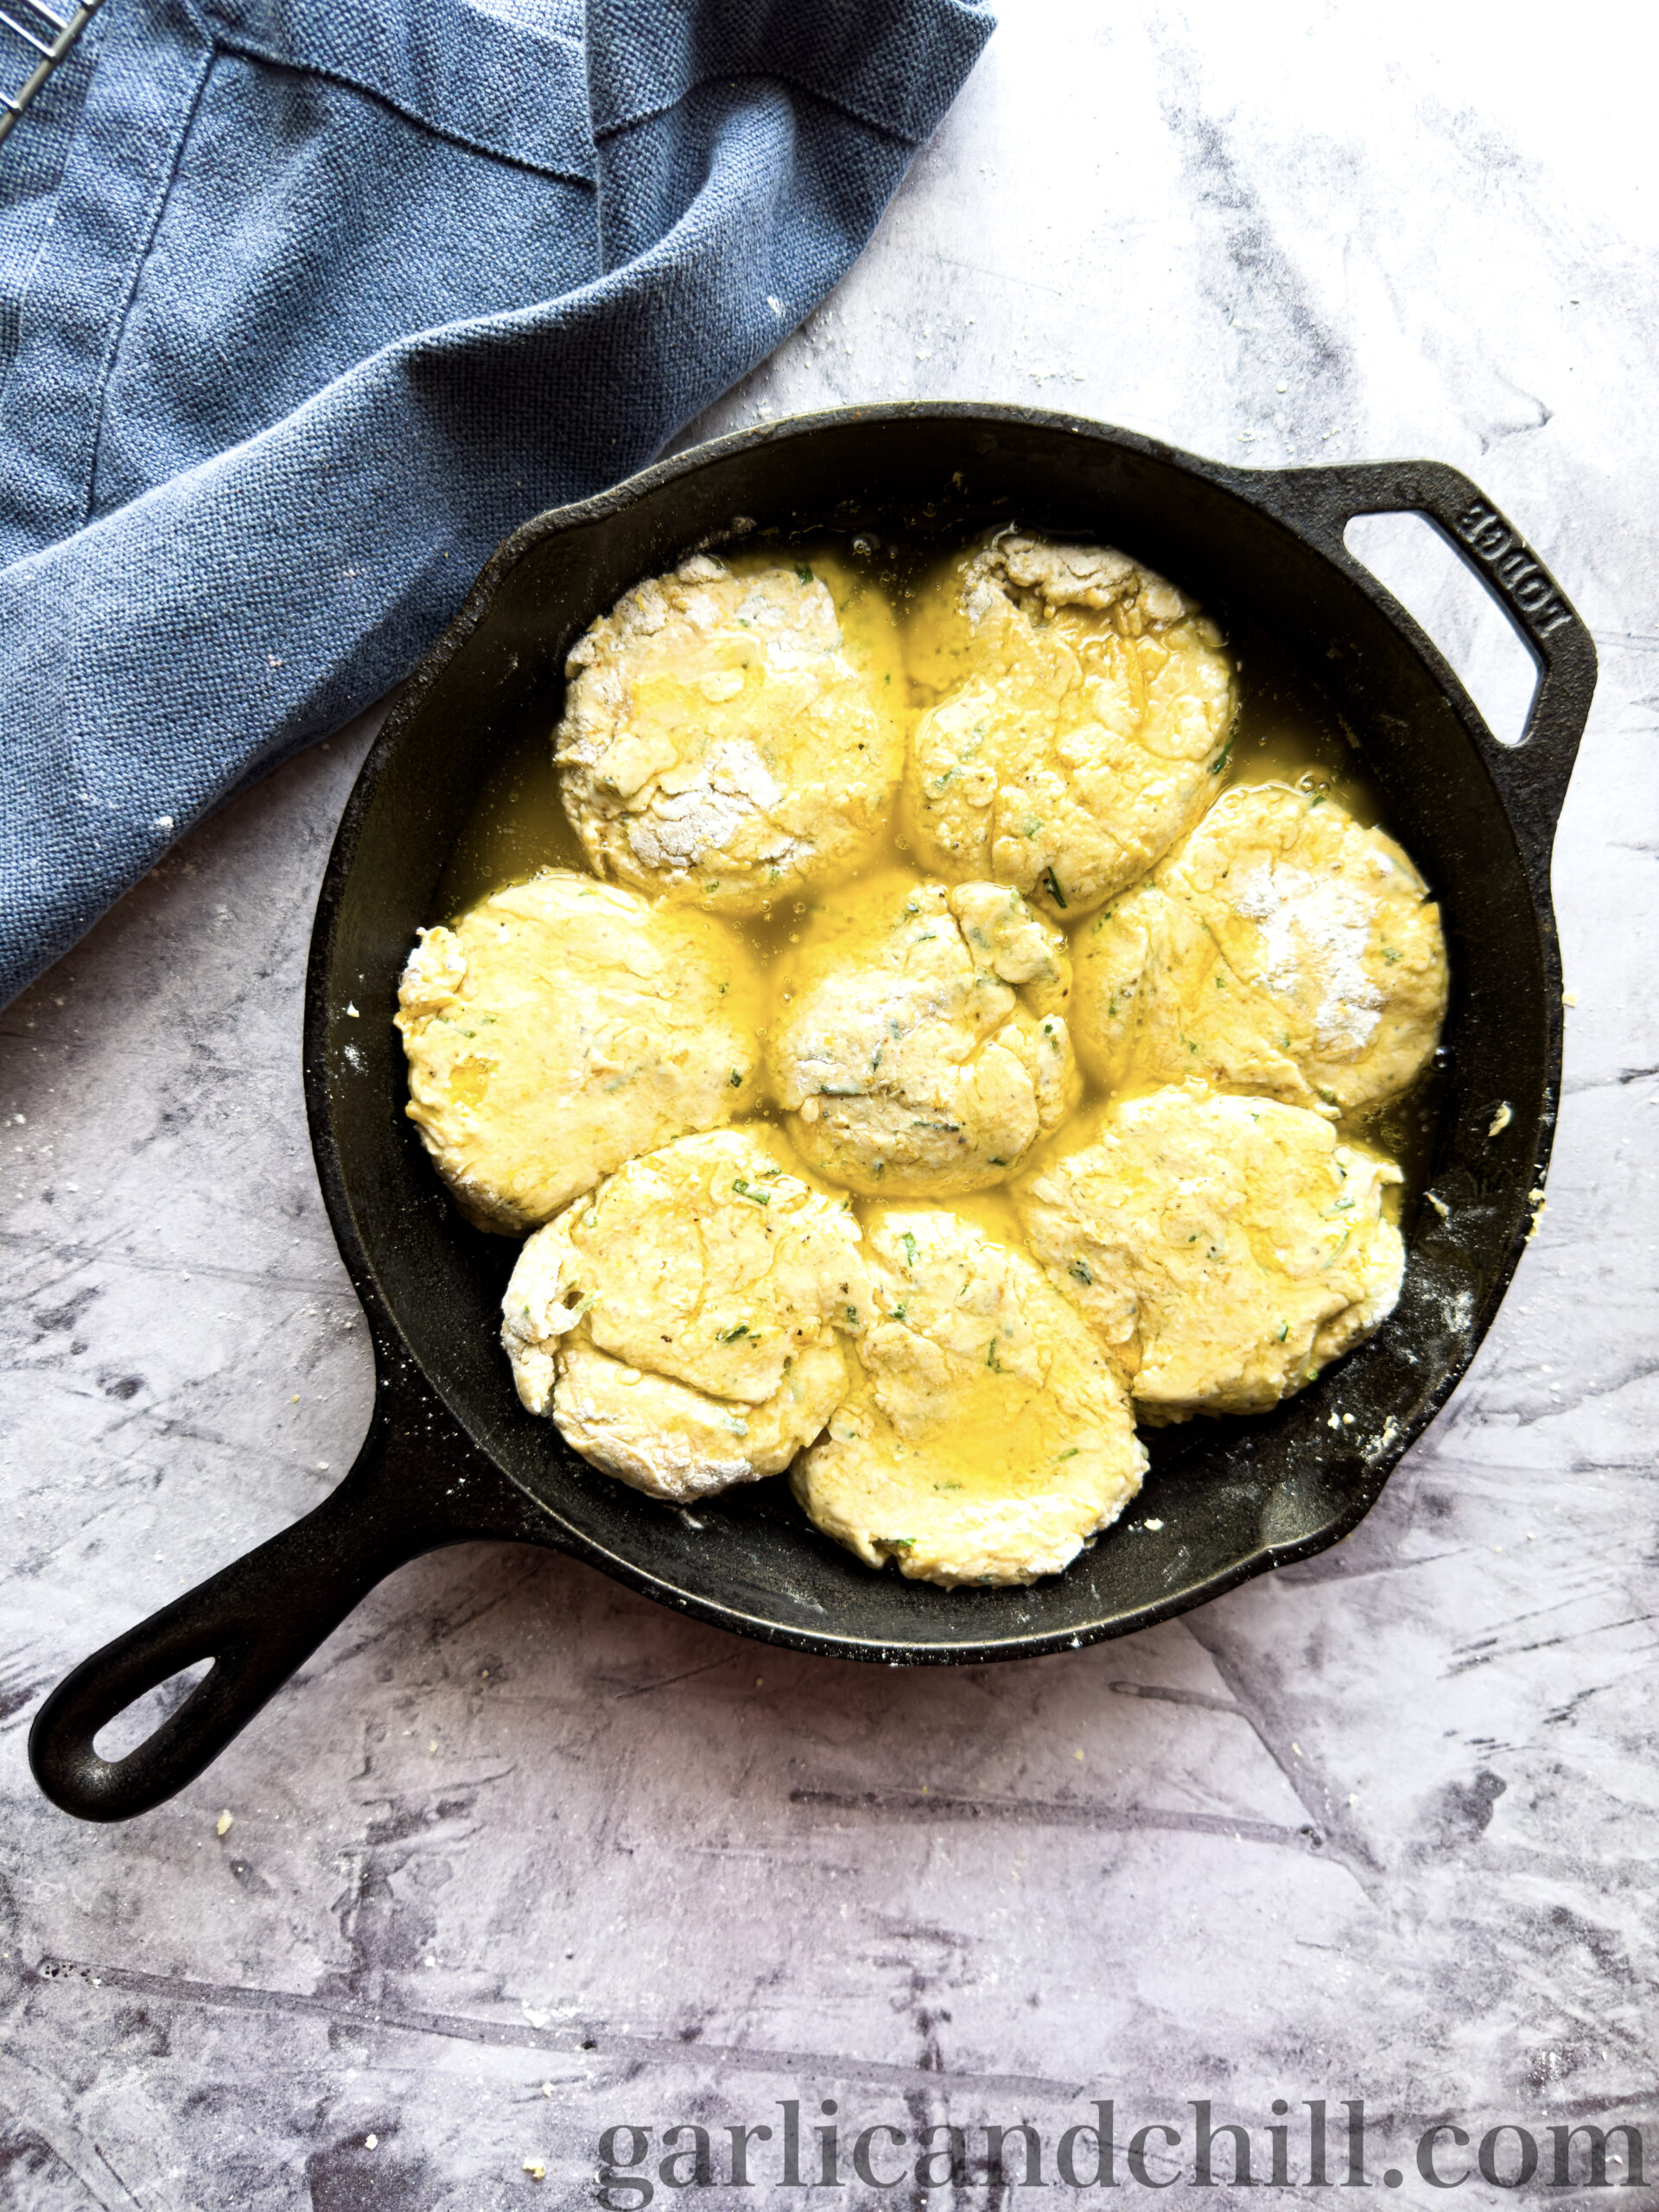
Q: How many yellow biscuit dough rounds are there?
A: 8